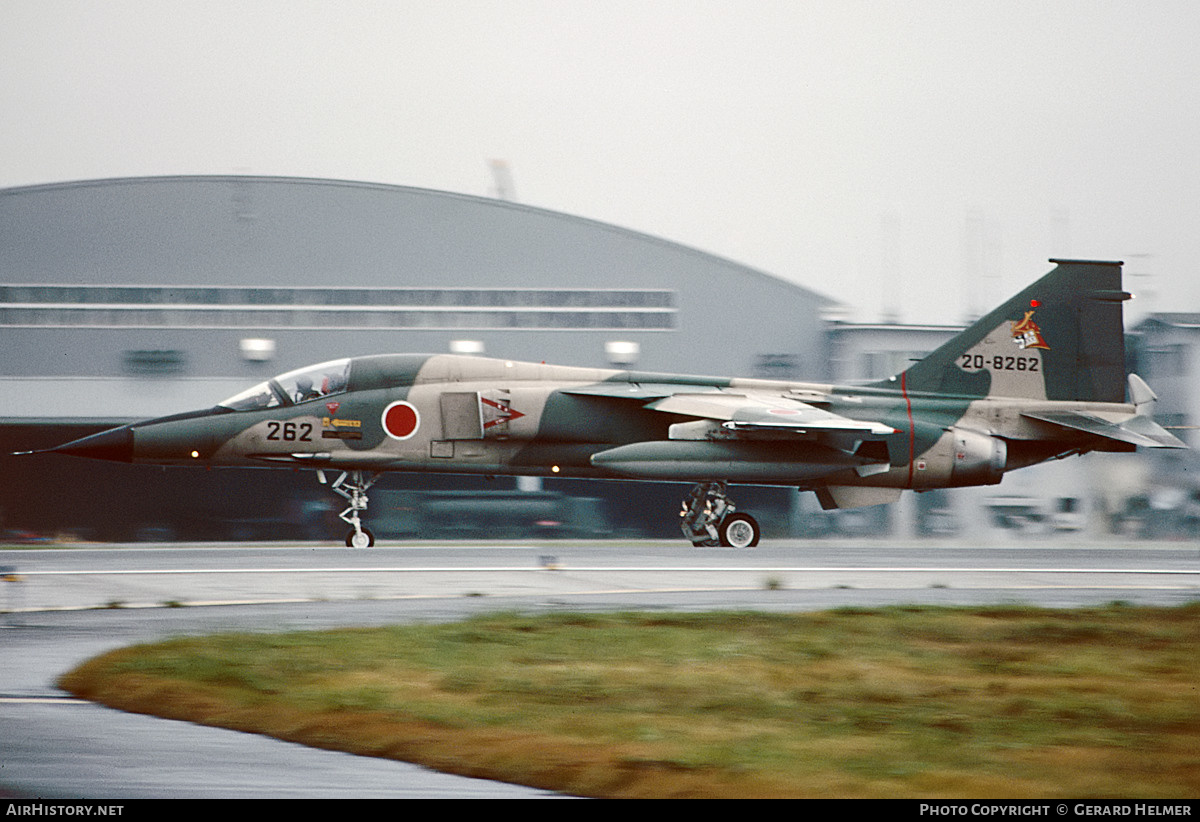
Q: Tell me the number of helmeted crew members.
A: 1